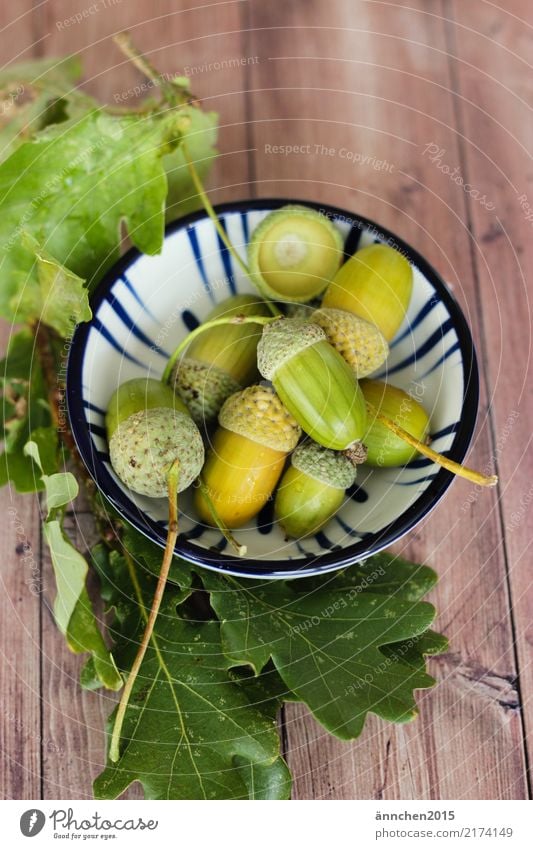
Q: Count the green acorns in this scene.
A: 5